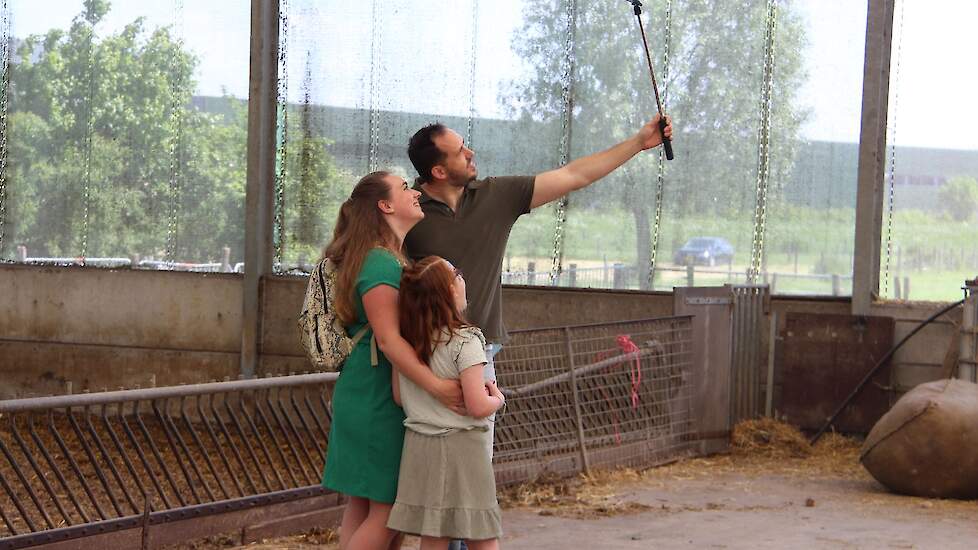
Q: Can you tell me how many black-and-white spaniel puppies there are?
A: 0